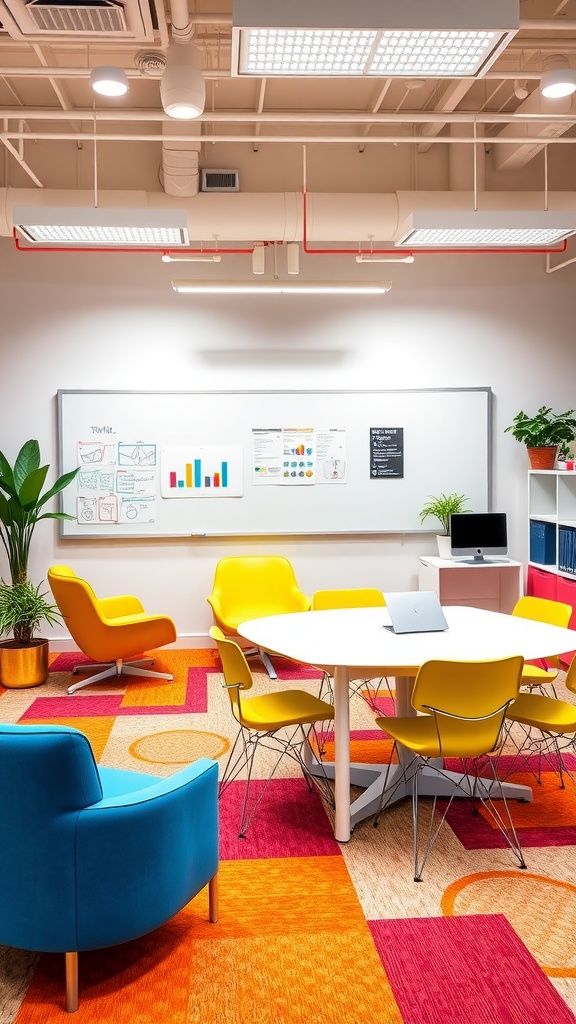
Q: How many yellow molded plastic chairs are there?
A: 5